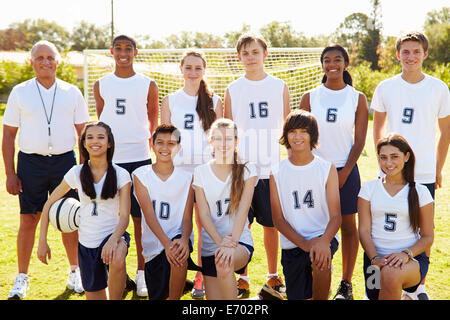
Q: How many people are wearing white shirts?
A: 11